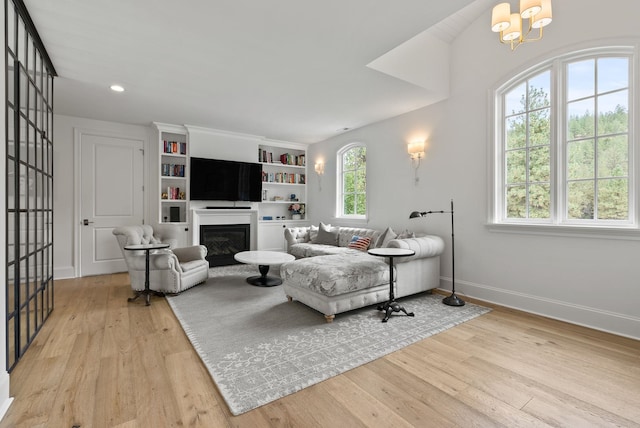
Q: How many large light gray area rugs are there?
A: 1